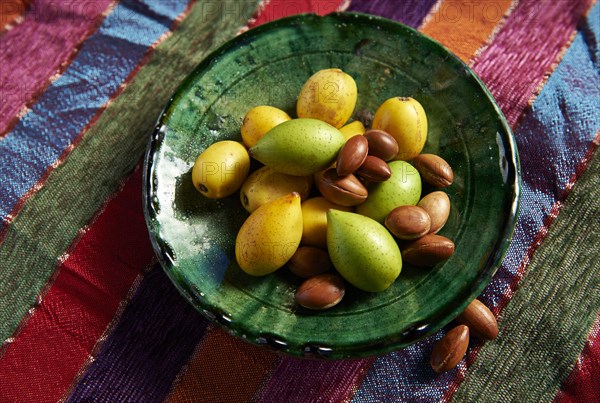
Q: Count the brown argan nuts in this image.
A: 12